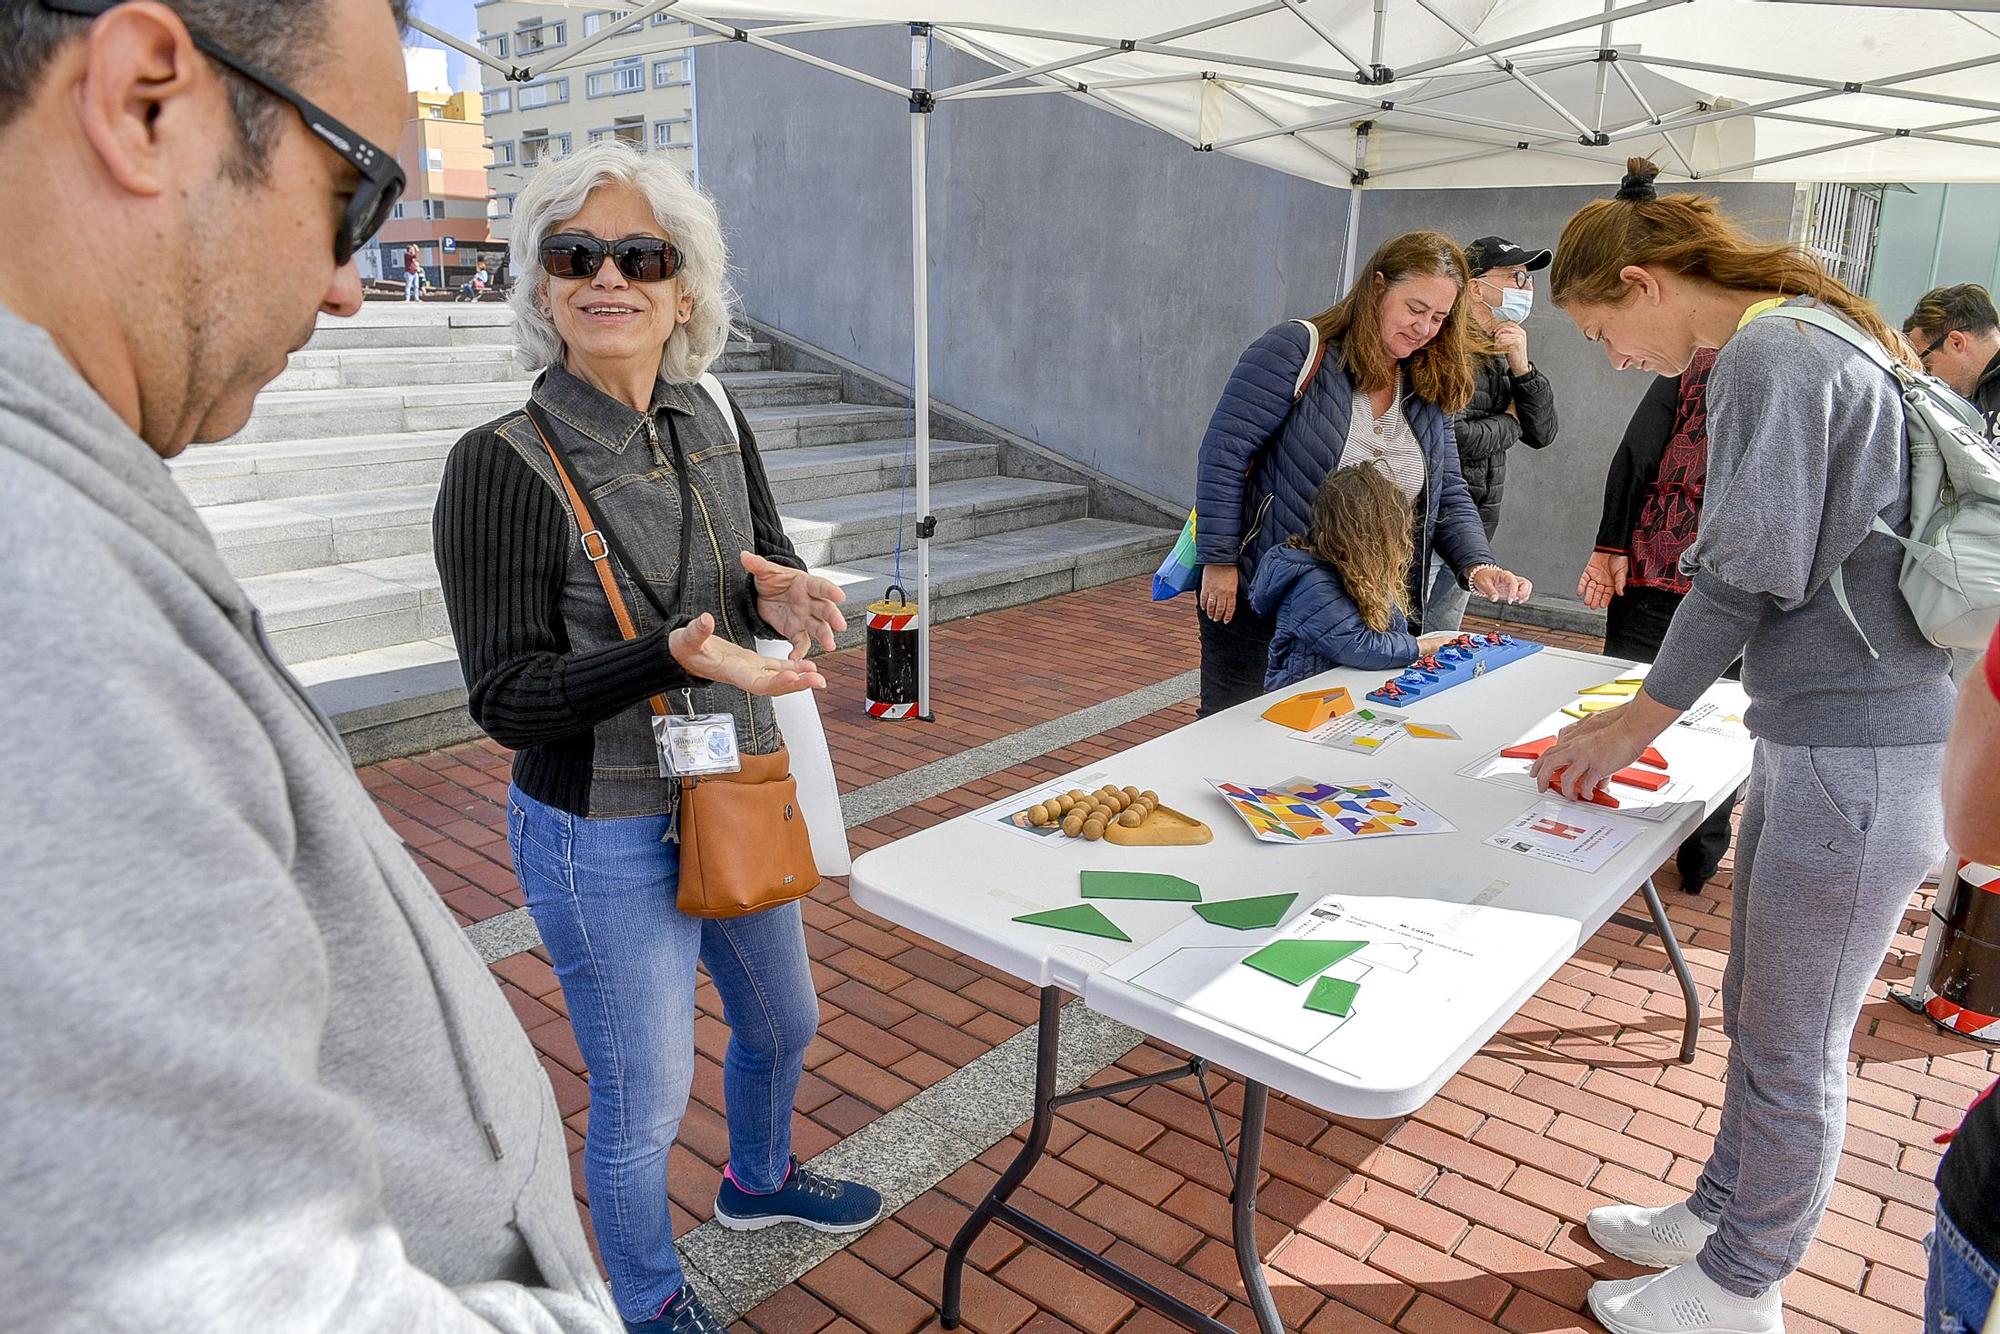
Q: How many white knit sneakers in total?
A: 2